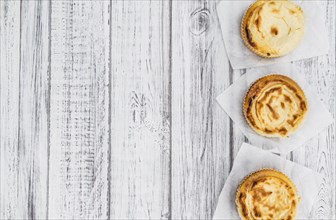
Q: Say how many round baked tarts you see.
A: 3